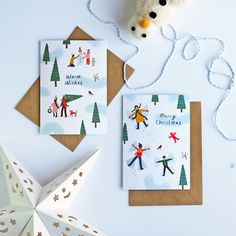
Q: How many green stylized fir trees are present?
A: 10